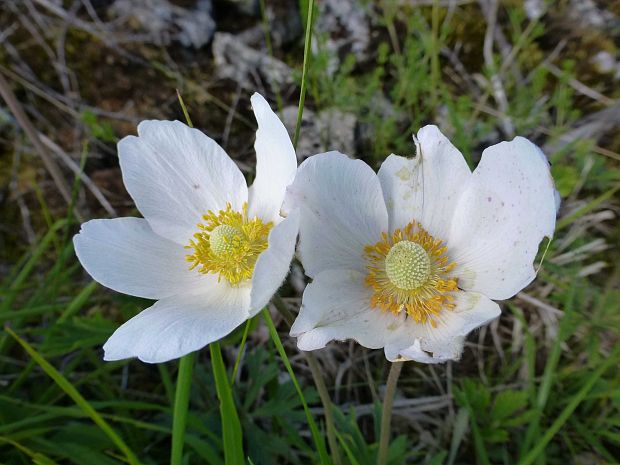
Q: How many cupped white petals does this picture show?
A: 10